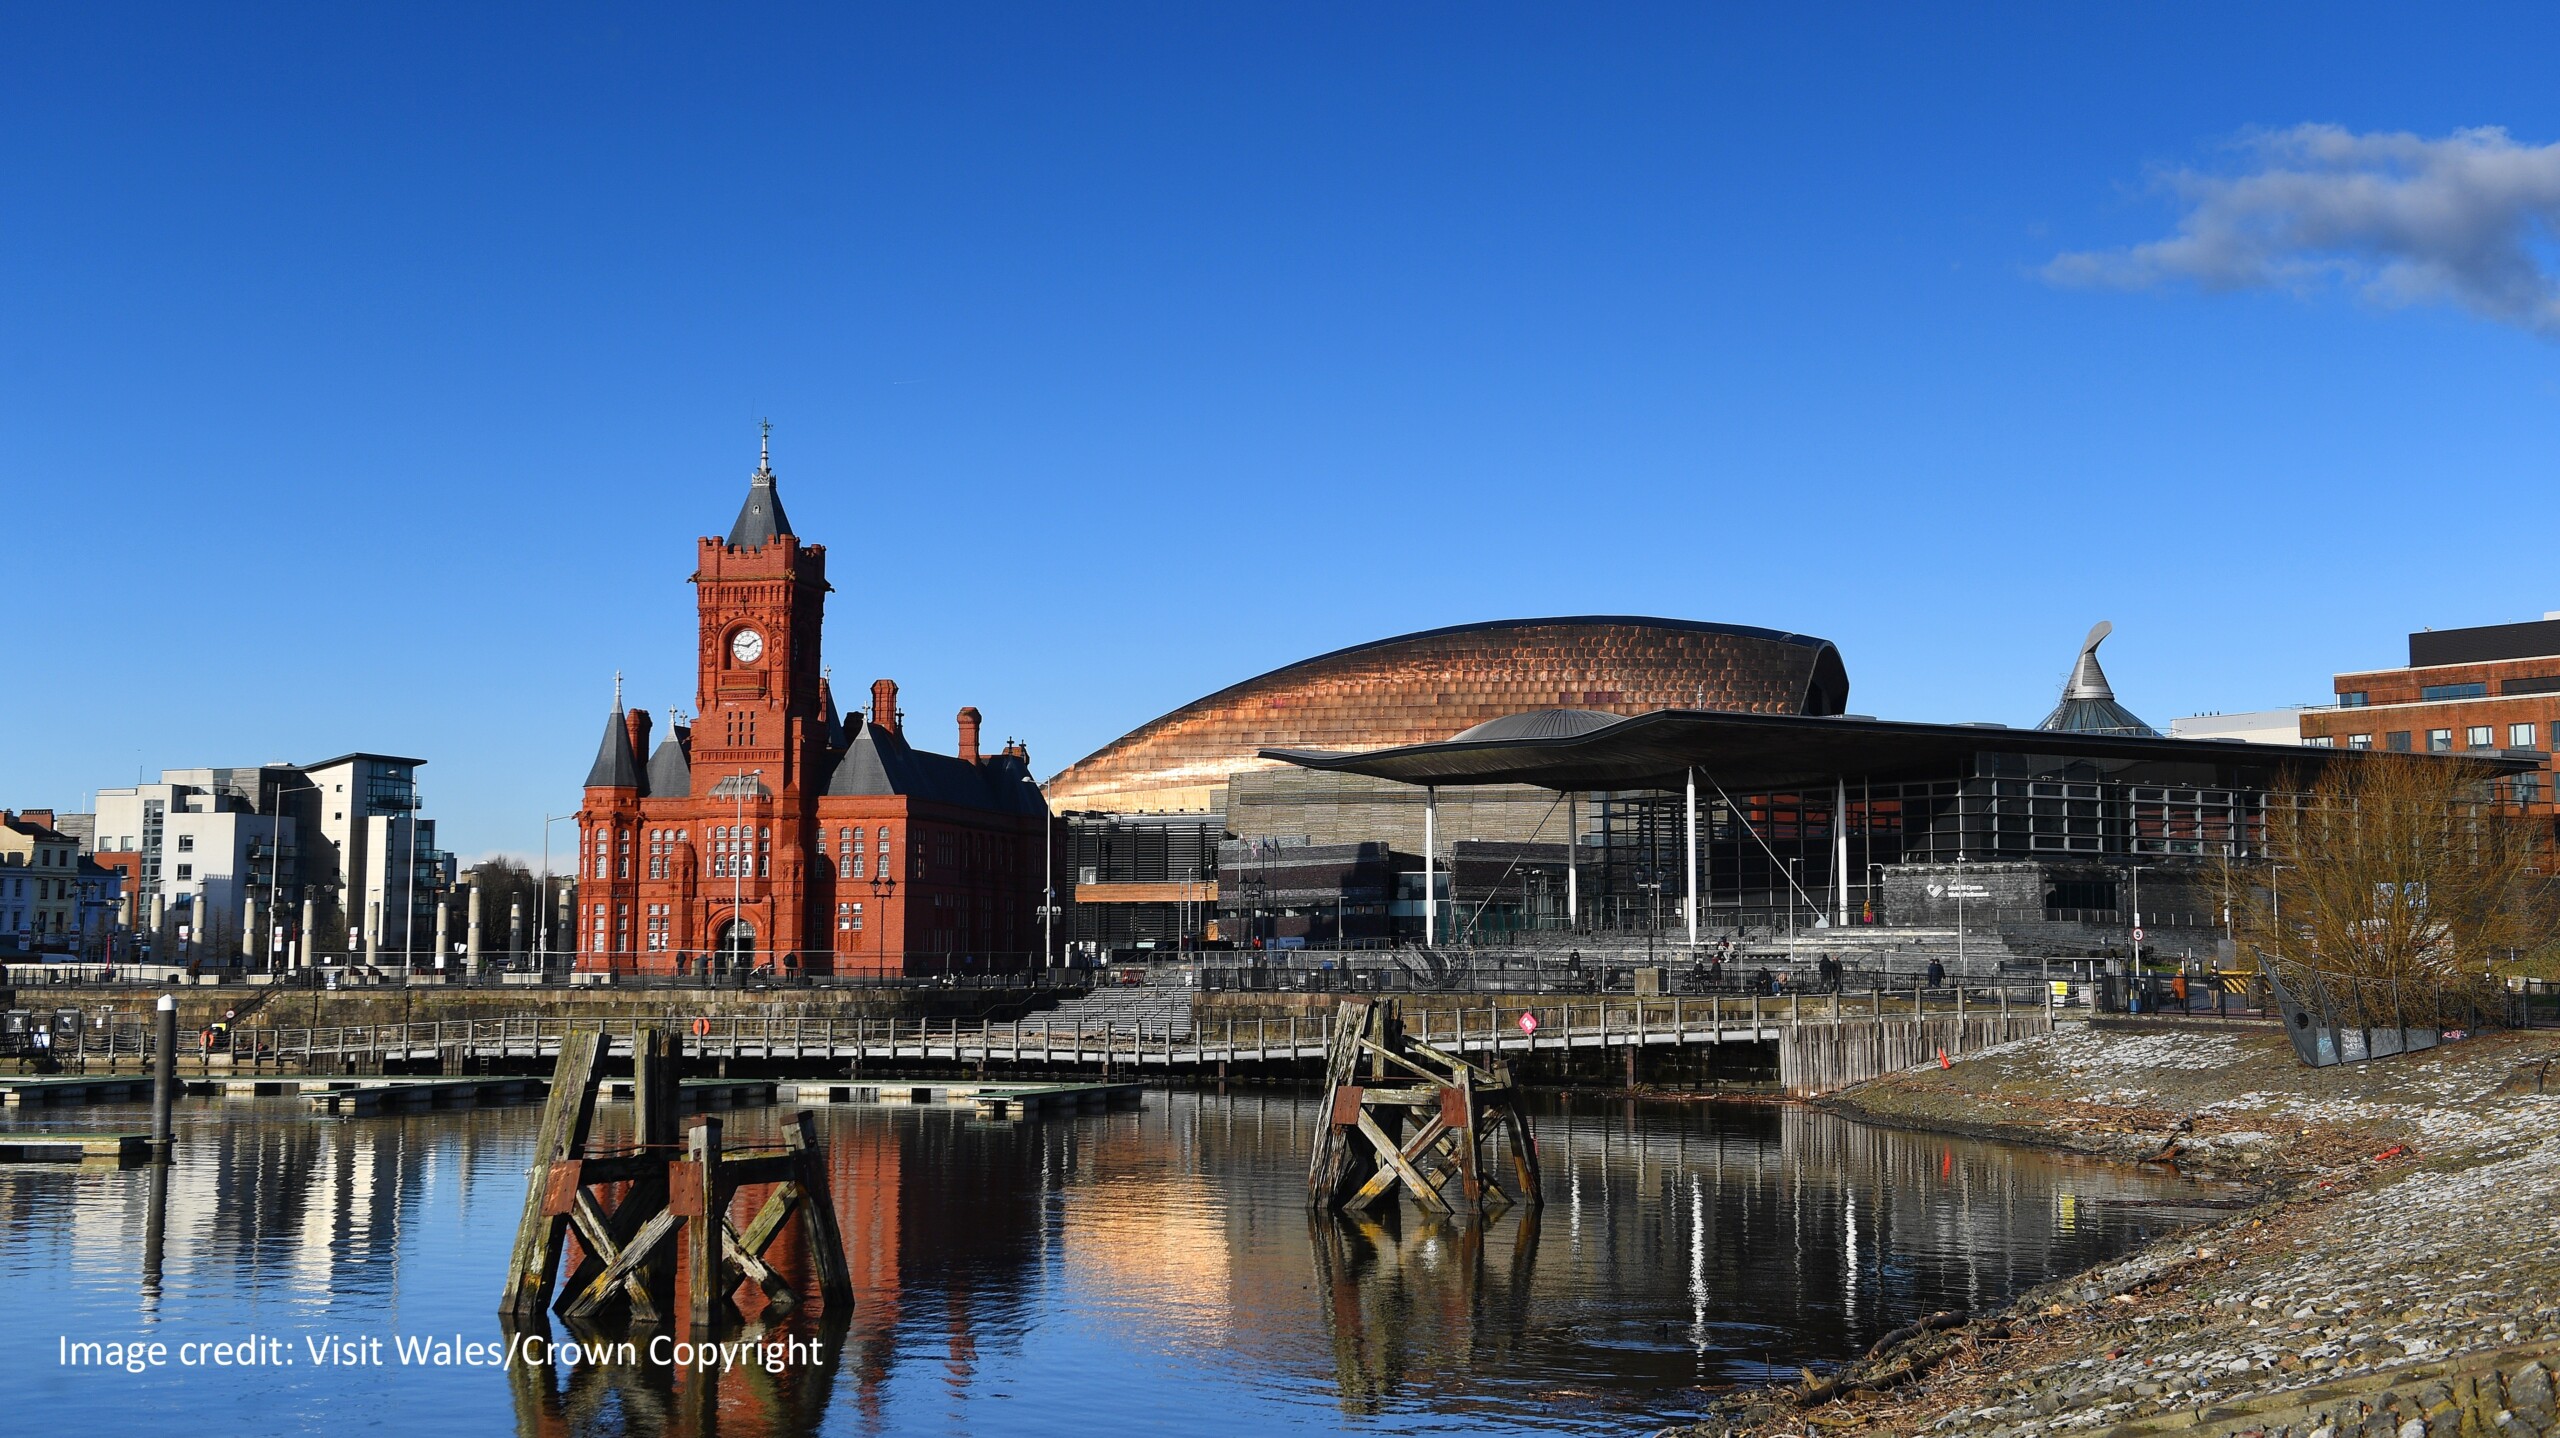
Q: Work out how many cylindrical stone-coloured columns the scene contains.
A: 10